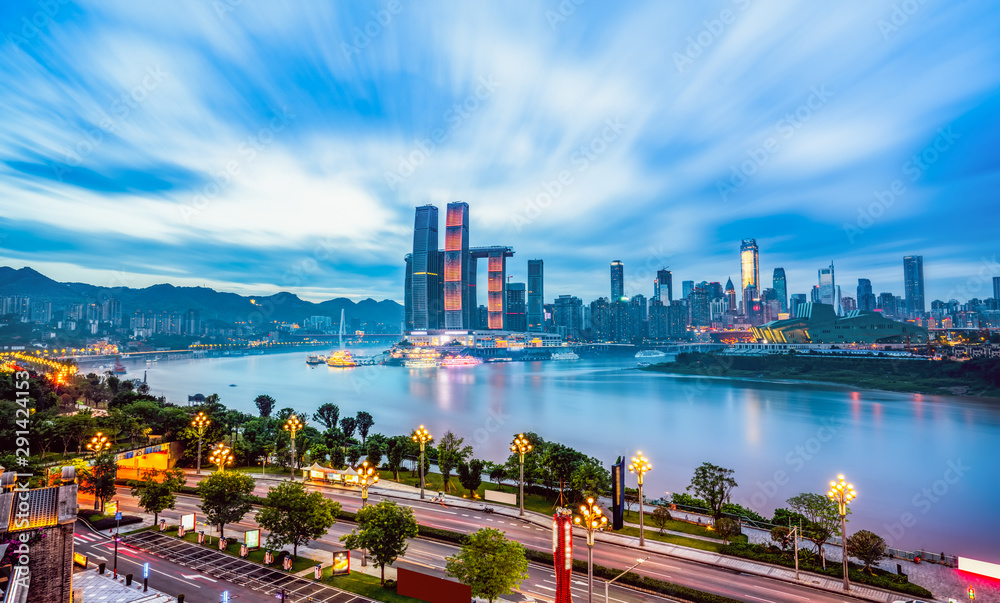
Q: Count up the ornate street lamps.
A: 10